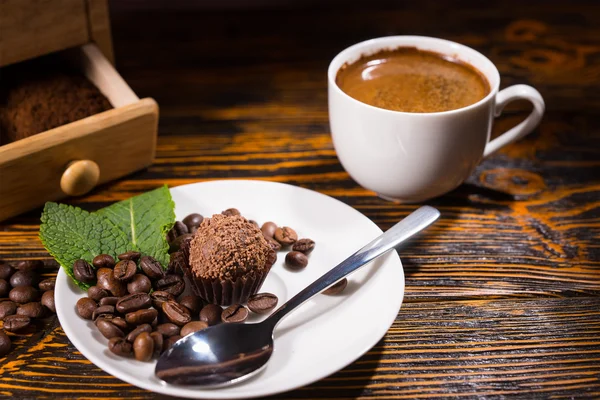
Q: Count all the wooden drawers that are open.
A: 1